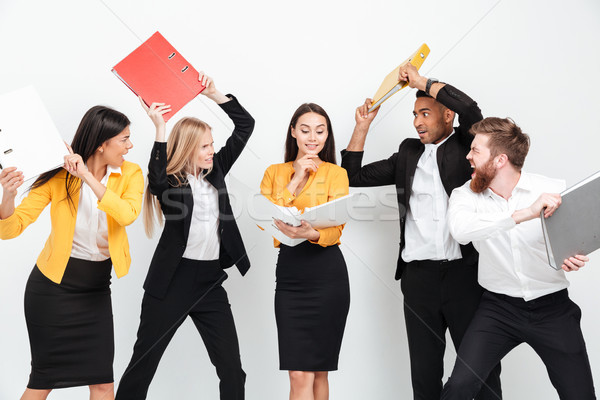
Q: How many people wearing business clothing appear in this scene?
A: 5